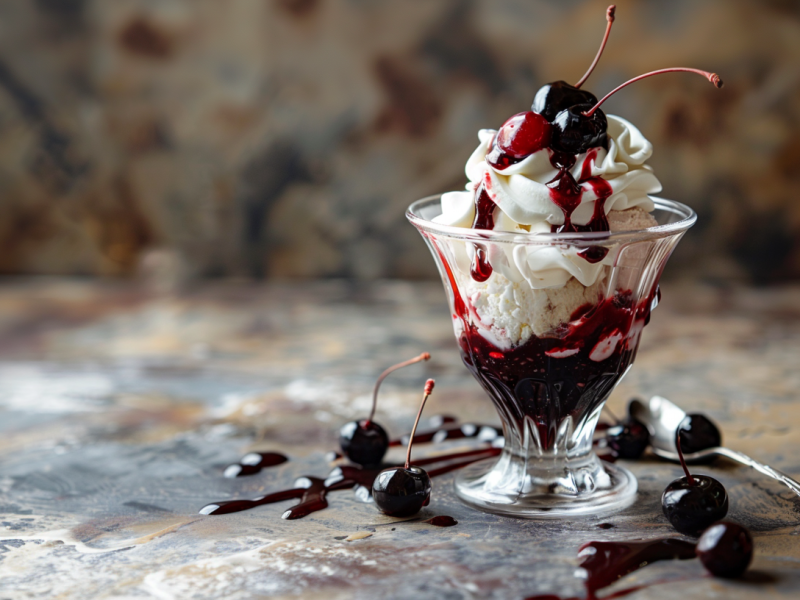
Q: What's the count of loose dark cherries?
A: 6